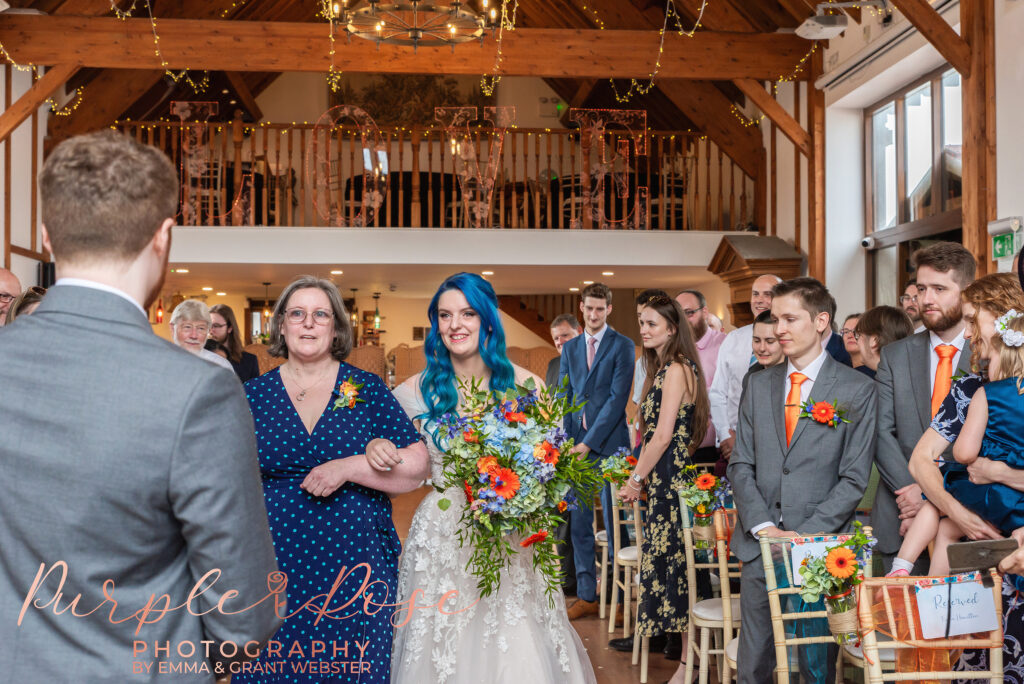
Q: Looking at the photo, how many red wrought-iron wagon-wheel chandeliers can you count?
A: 0